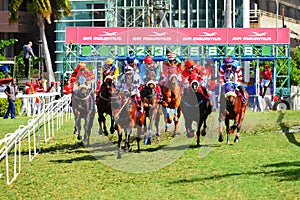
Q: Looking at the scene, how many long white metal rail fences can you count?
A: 1